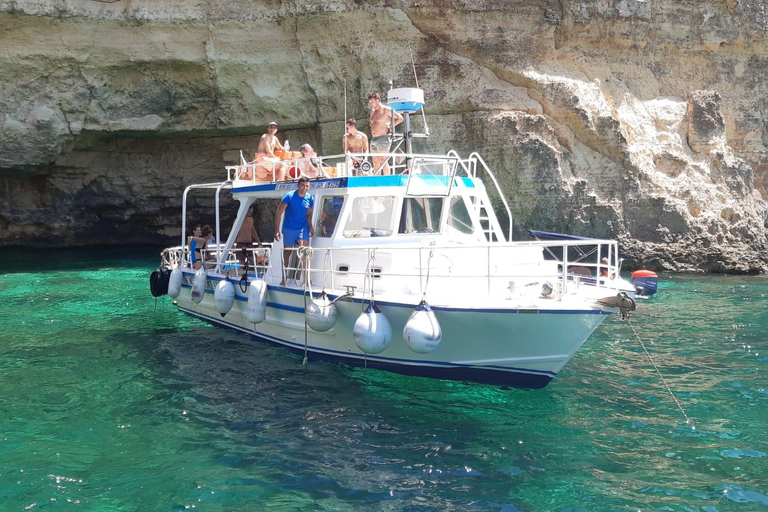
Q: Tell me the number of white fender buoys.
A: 7